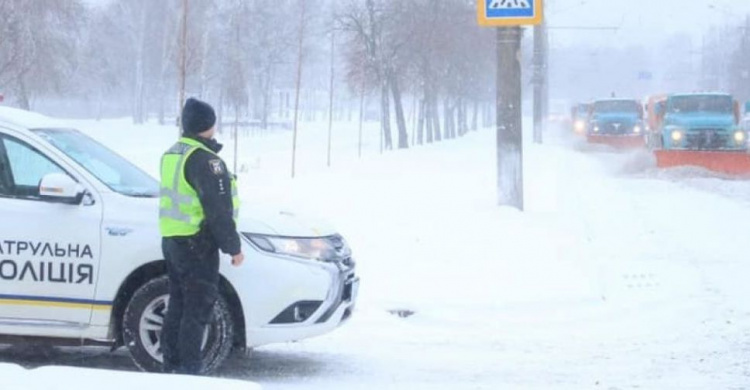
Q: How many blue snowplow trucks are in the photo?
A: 3